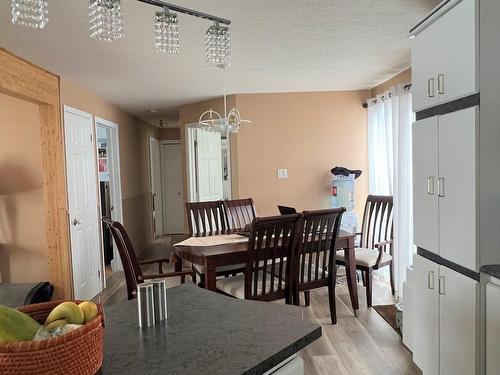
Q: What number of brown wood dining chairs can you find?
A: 6